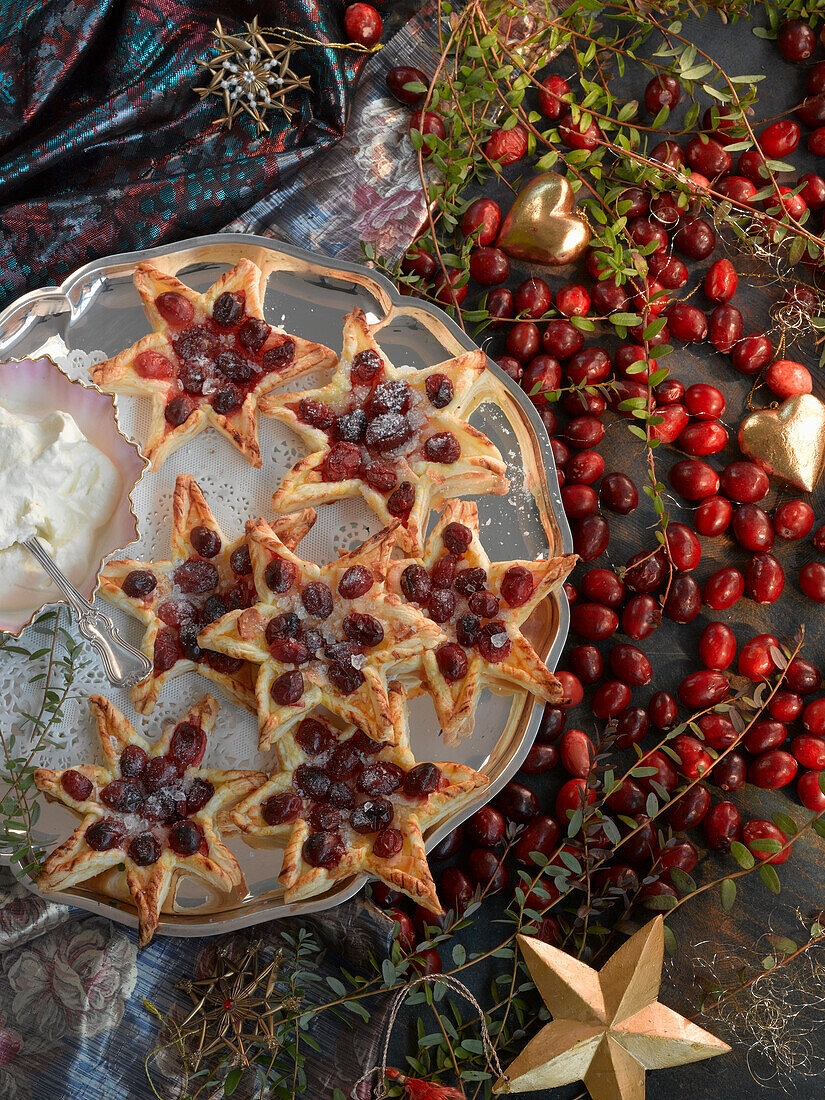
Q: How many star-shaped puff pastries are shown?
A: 7